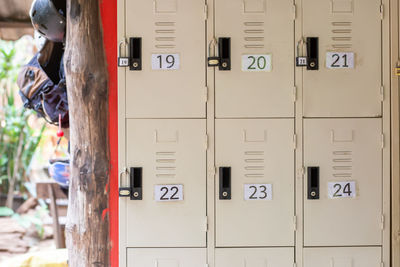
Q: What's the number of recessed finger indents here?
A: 6